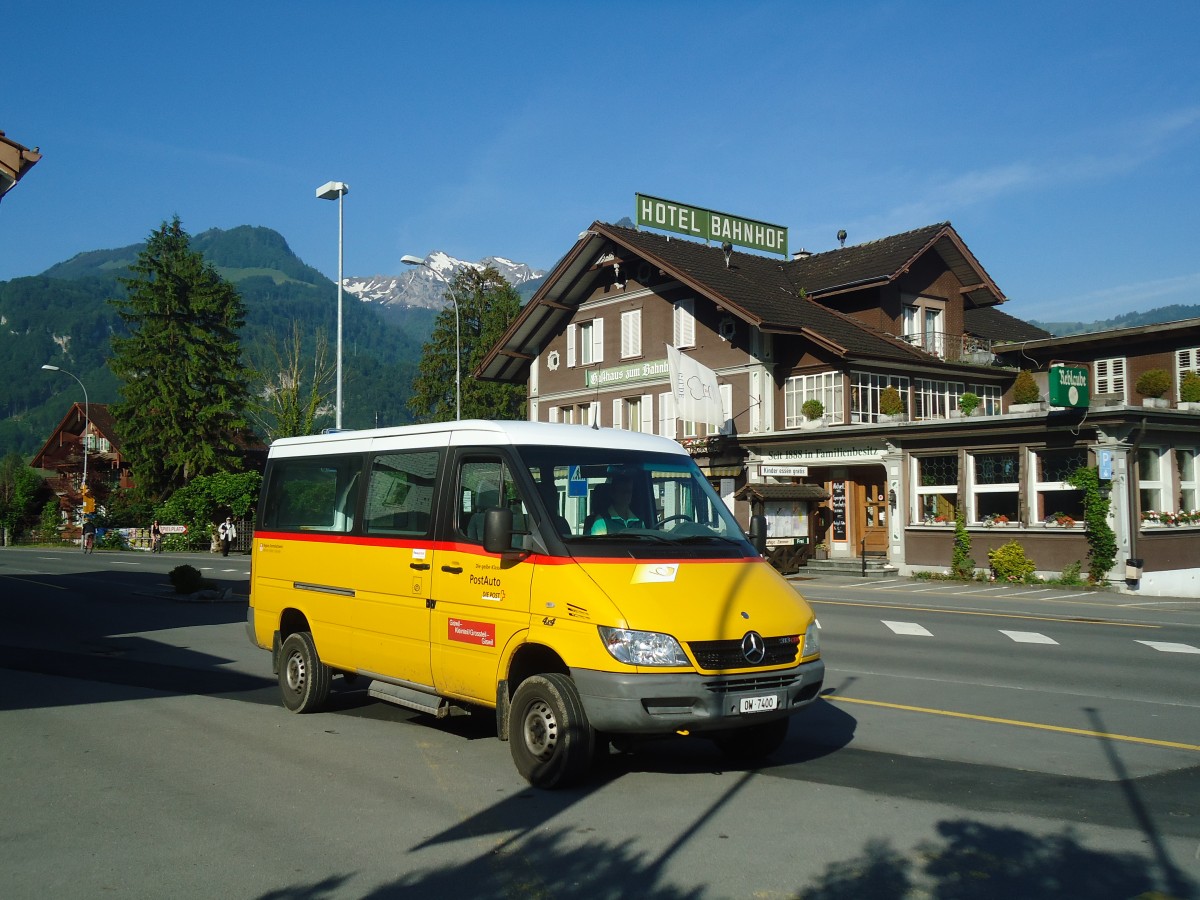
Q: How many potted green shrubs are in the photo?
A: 6